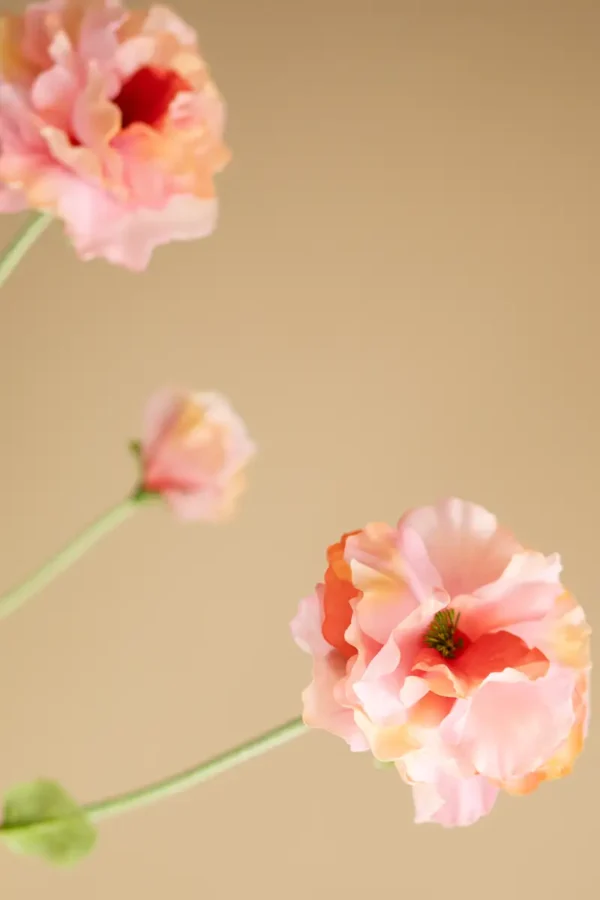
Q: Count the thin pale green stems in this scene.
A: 3